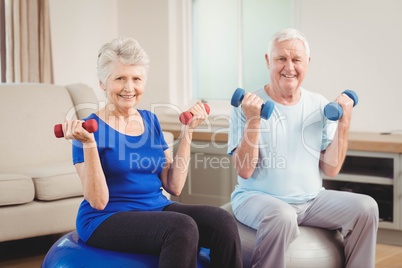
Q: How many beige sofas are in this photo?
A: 1